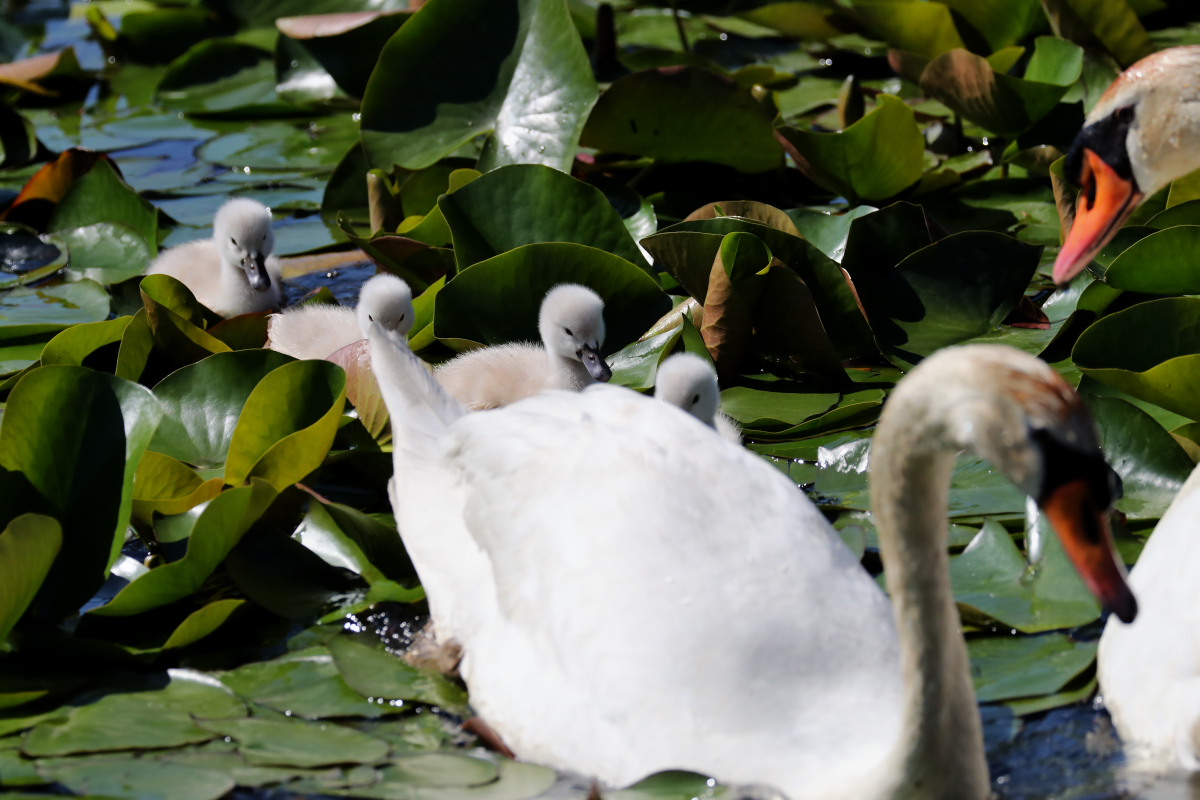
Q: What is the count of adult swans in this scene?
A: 2